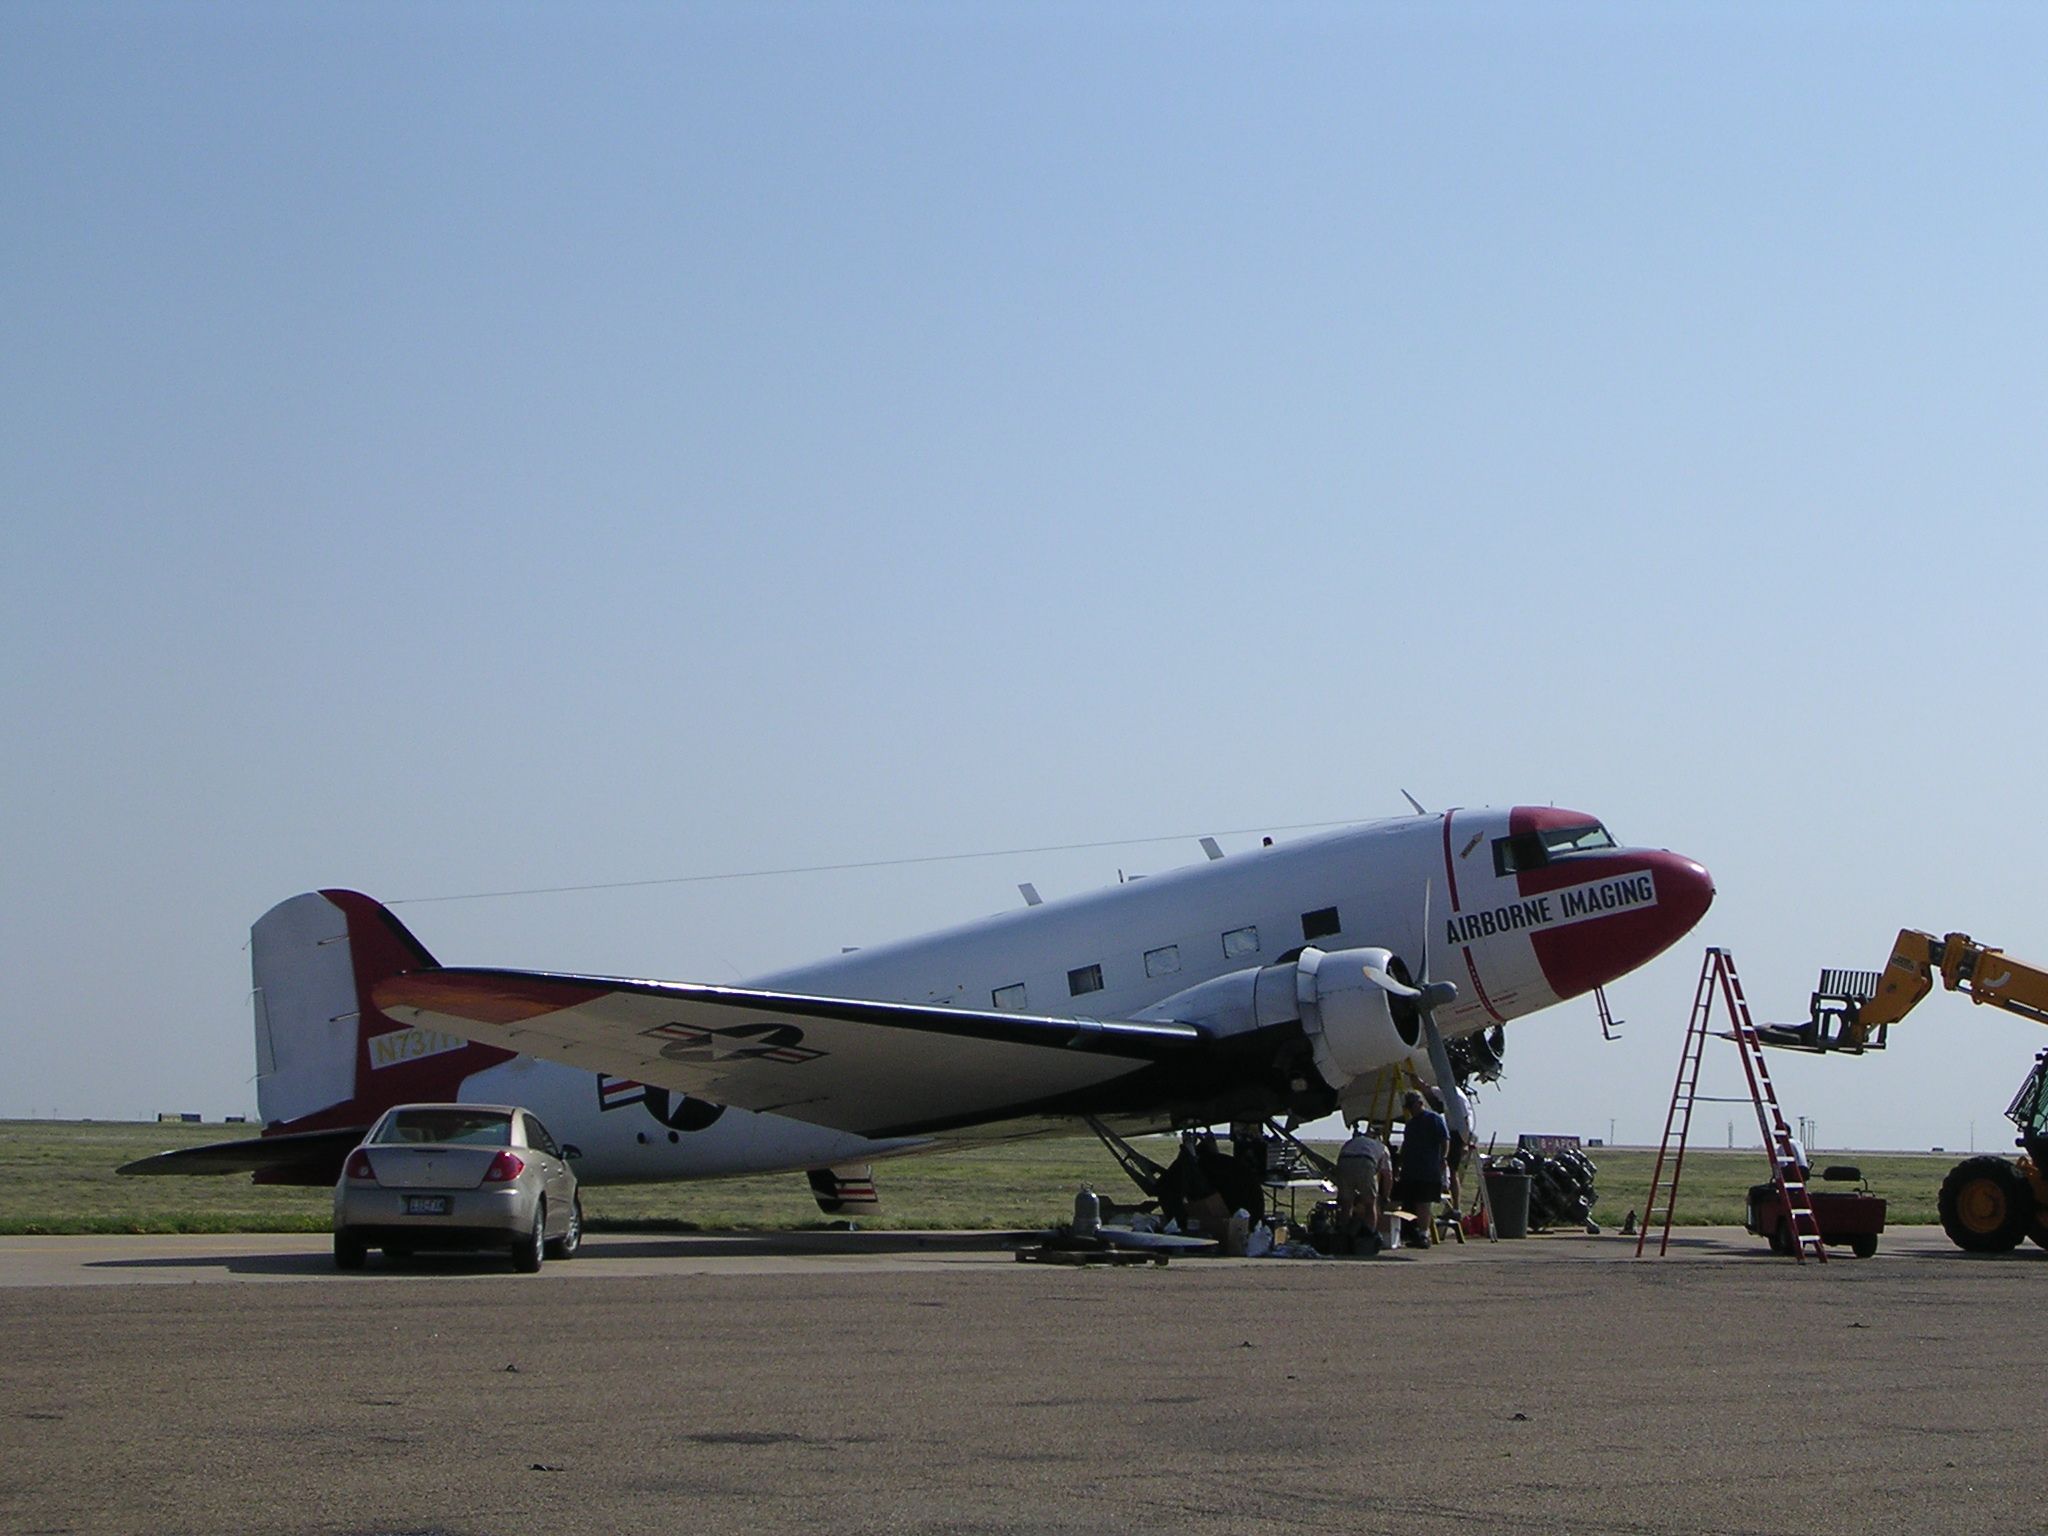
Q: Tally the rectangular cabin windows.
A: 5